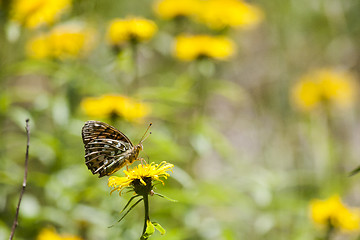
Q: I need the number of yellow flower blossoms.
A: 11